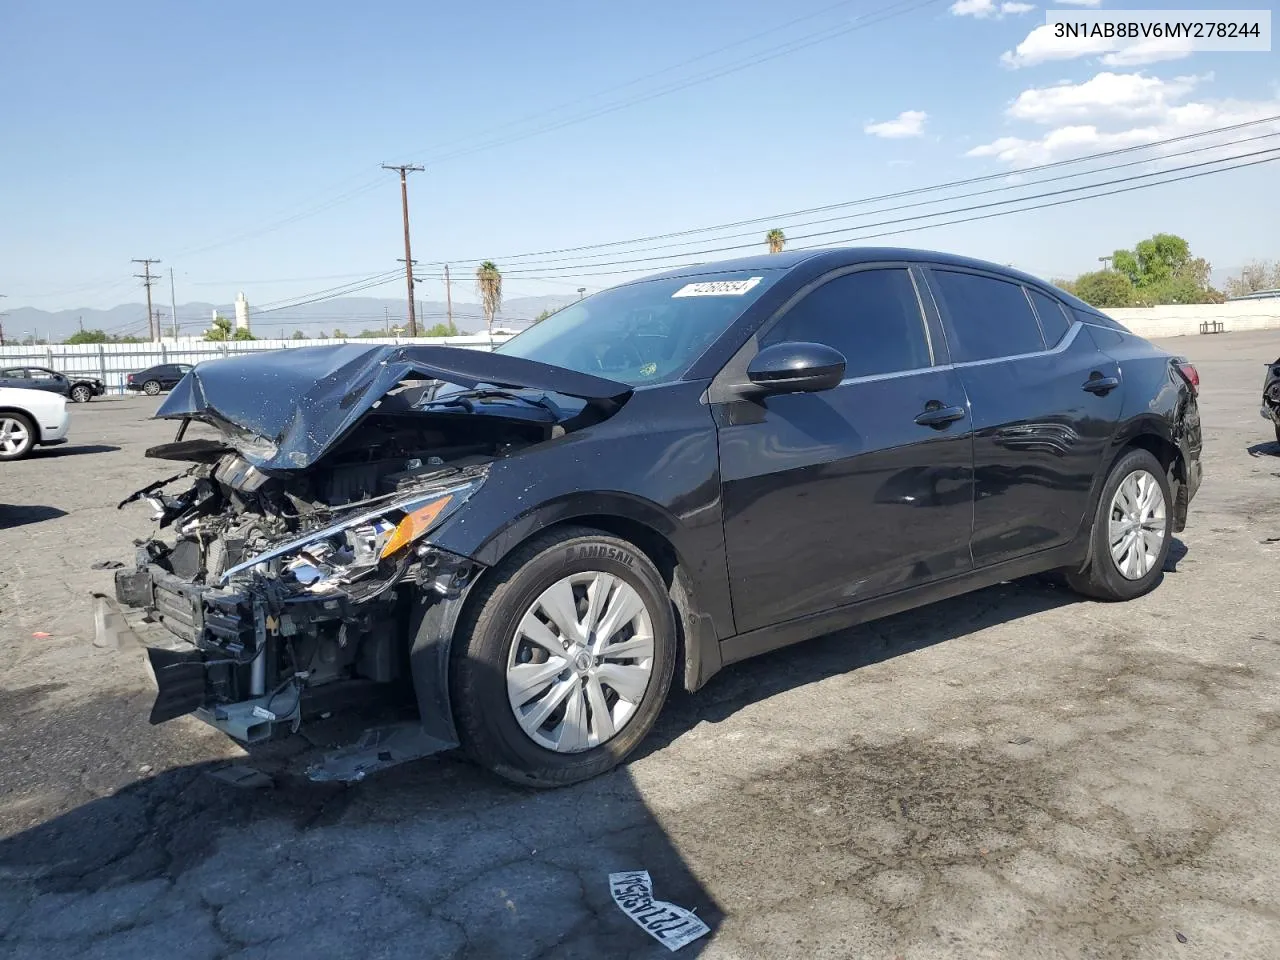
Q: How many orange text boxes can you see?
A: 0